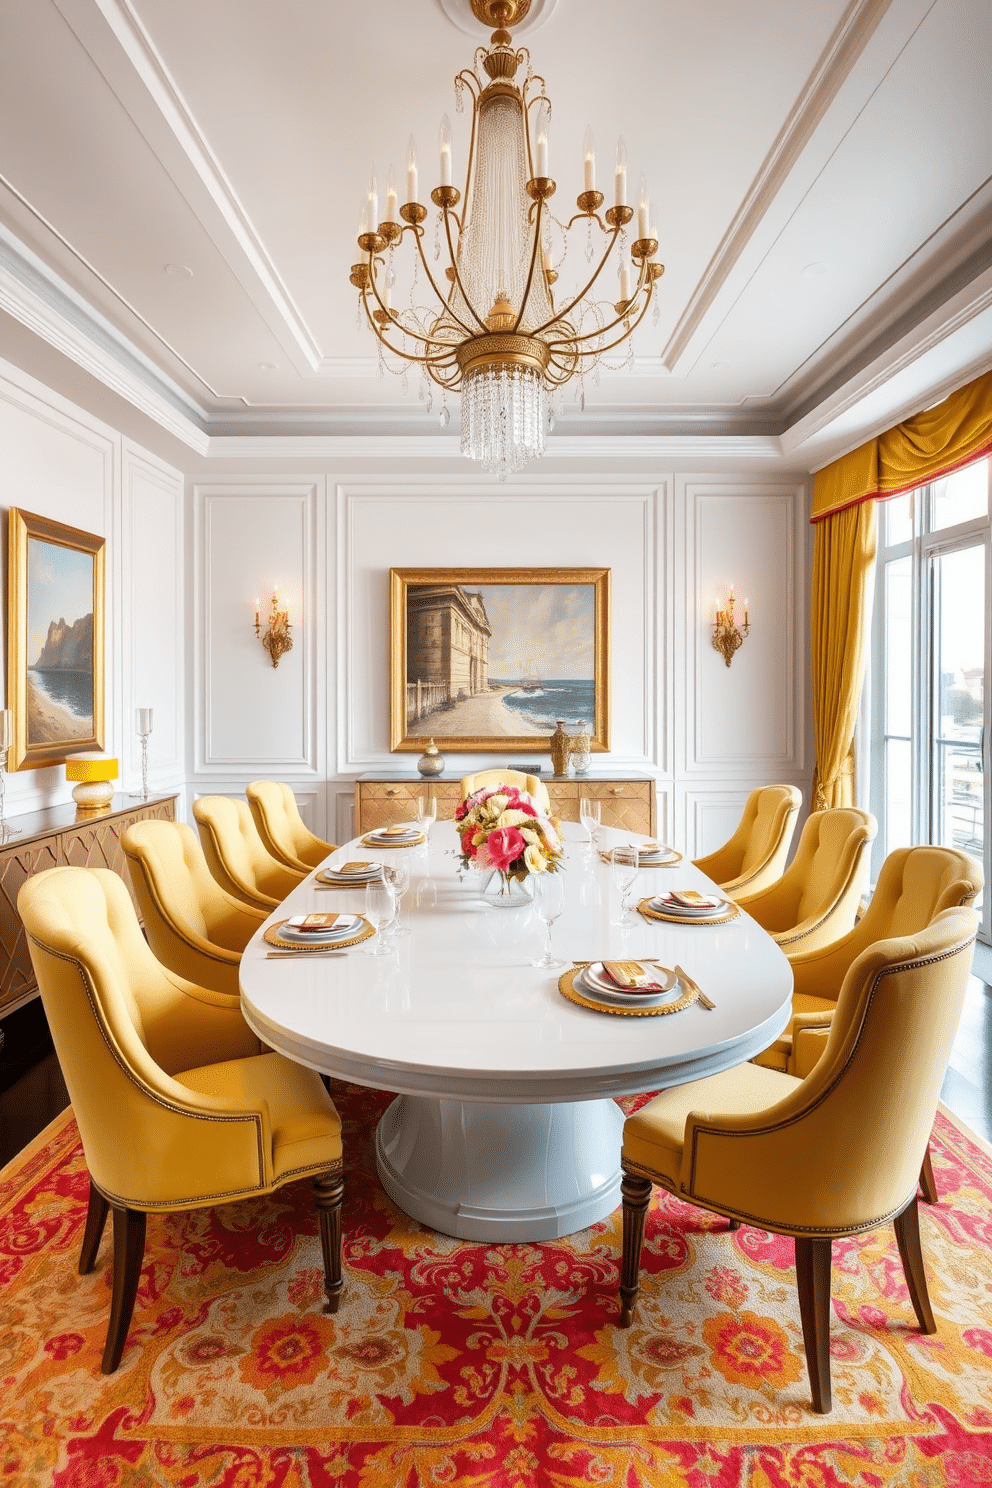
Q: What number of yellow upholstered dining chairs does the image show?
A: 9